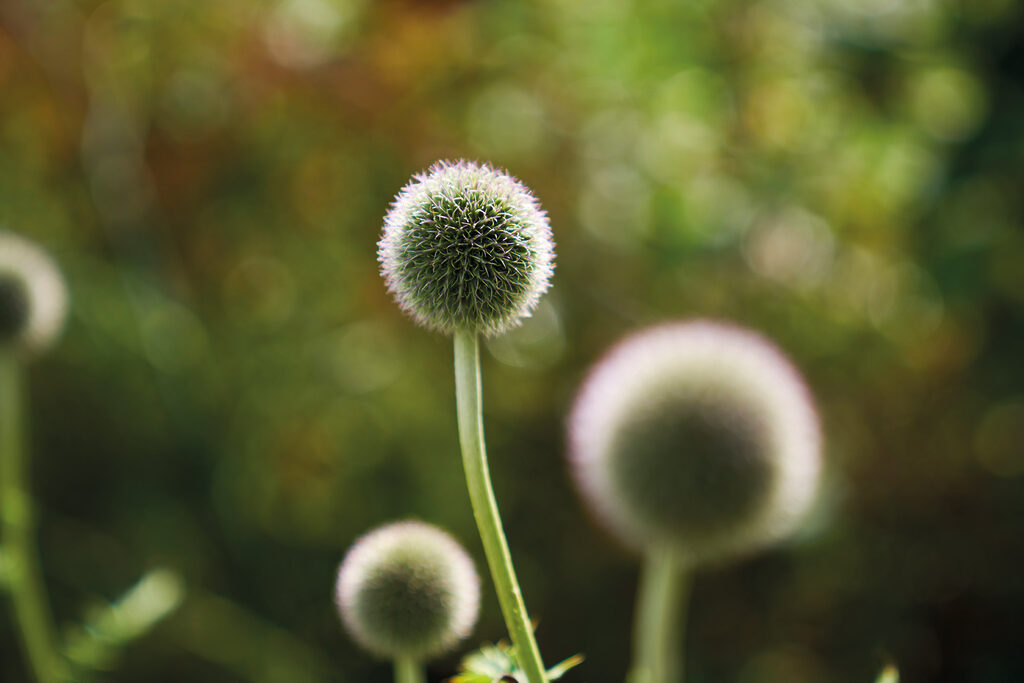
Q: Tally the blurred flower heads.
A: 3